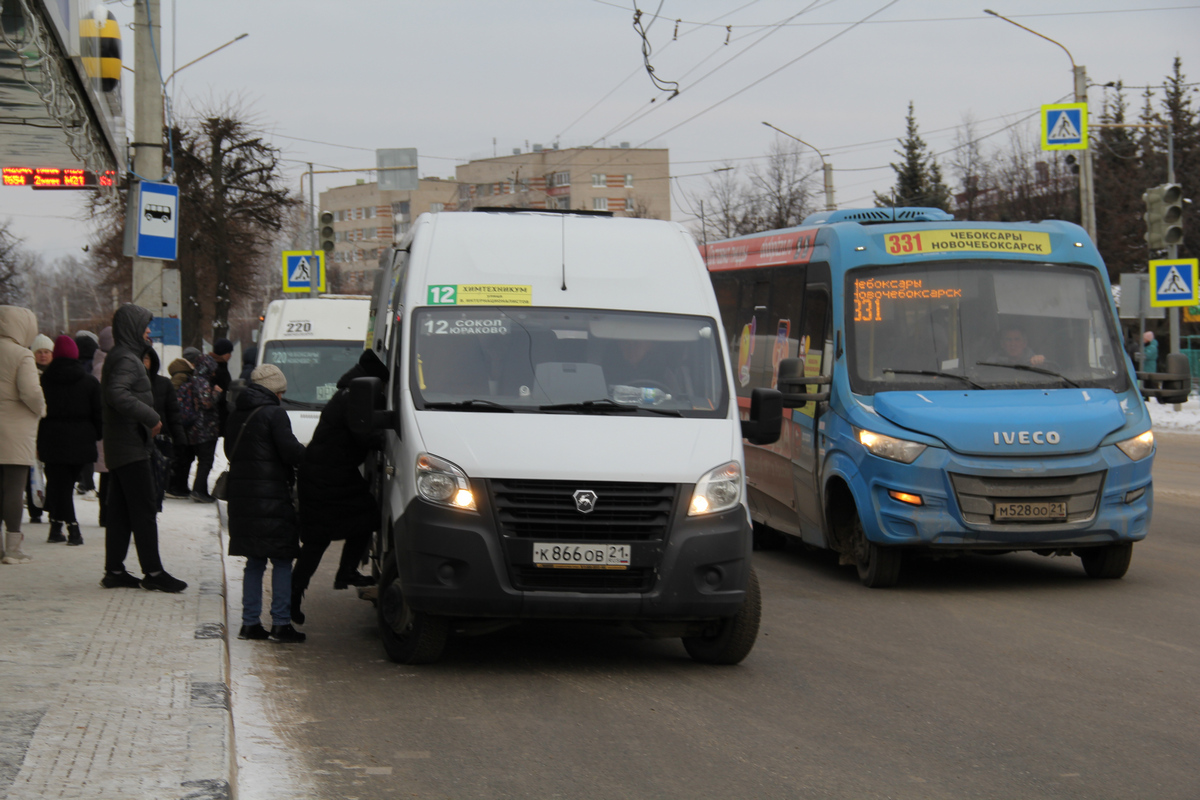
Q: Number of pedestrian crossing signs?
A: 3